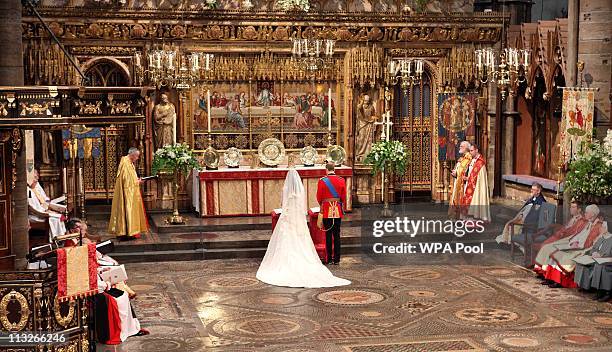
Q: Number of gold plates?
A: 5